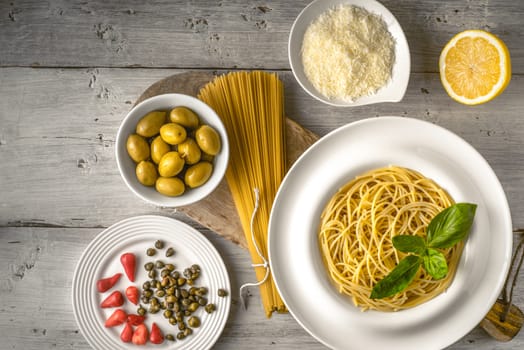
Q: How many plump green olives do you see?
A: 11